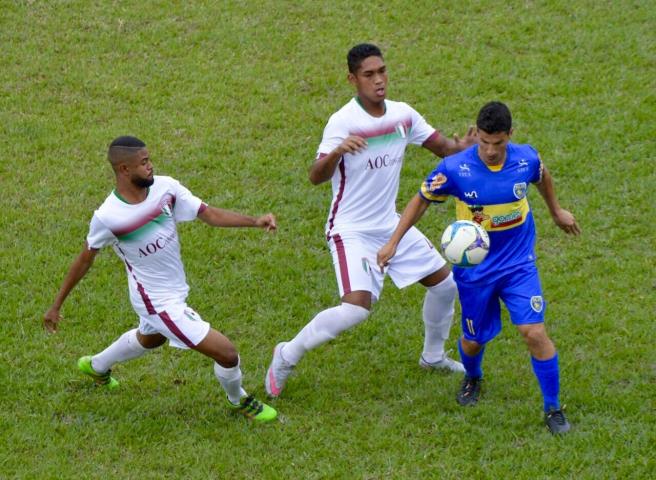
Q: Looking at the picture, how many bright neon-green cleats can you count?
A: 2